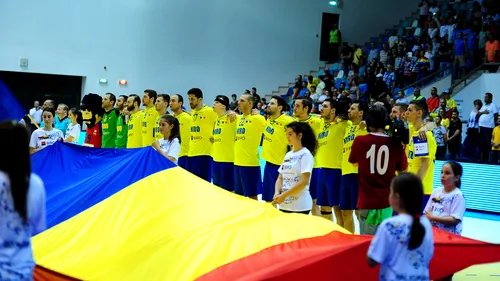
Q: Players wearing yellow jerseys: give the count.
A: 13